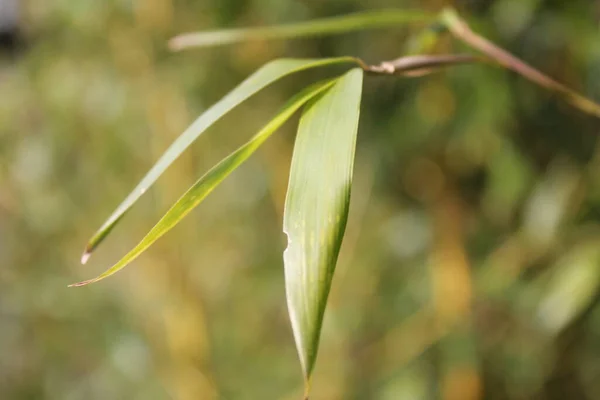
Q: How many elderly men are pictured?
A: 0